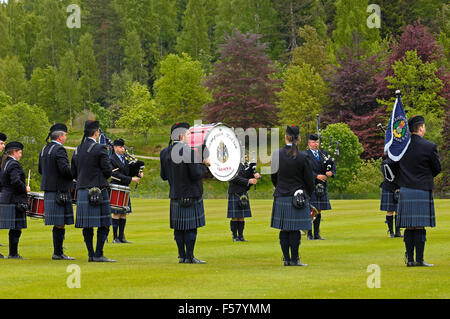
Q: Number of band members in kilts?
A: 11